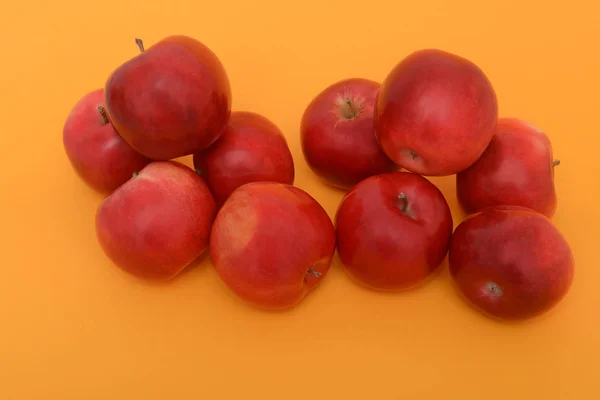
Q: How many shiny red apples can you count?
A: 10